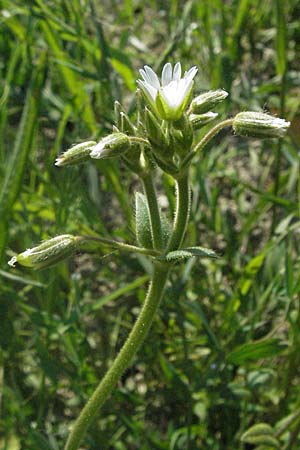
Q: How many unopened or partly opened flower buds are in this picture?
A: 6